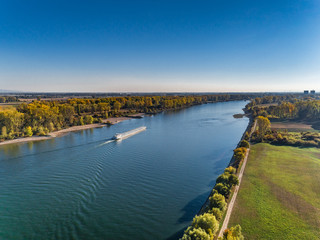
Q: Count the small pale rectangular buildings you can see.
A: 2